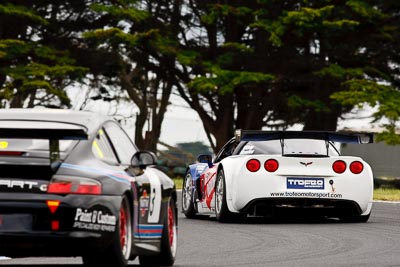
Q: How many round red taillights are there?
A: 4